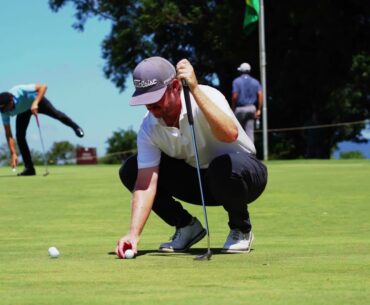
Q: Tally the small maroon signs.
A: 1